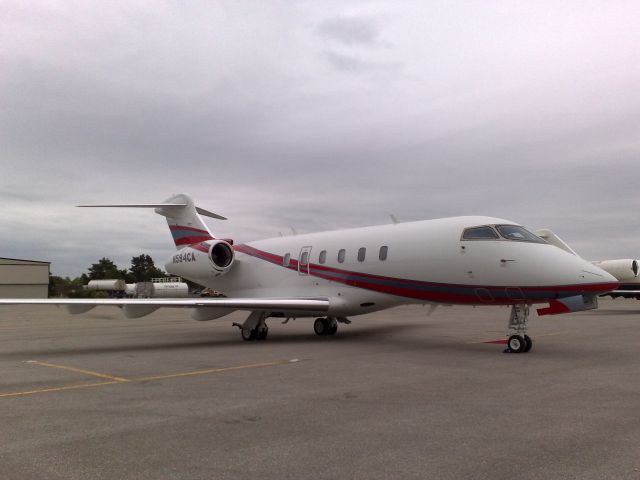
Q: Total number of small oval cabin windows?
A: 6